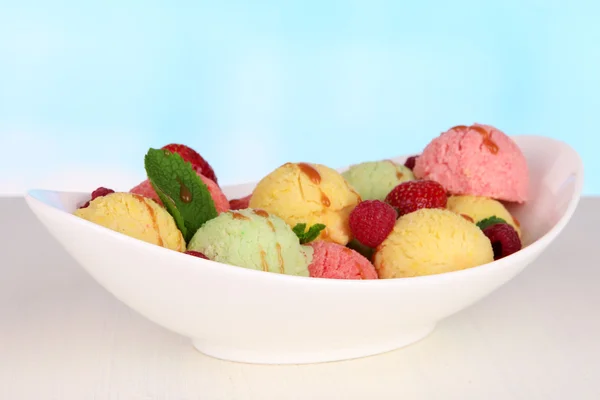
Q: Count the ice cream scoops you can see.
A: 9